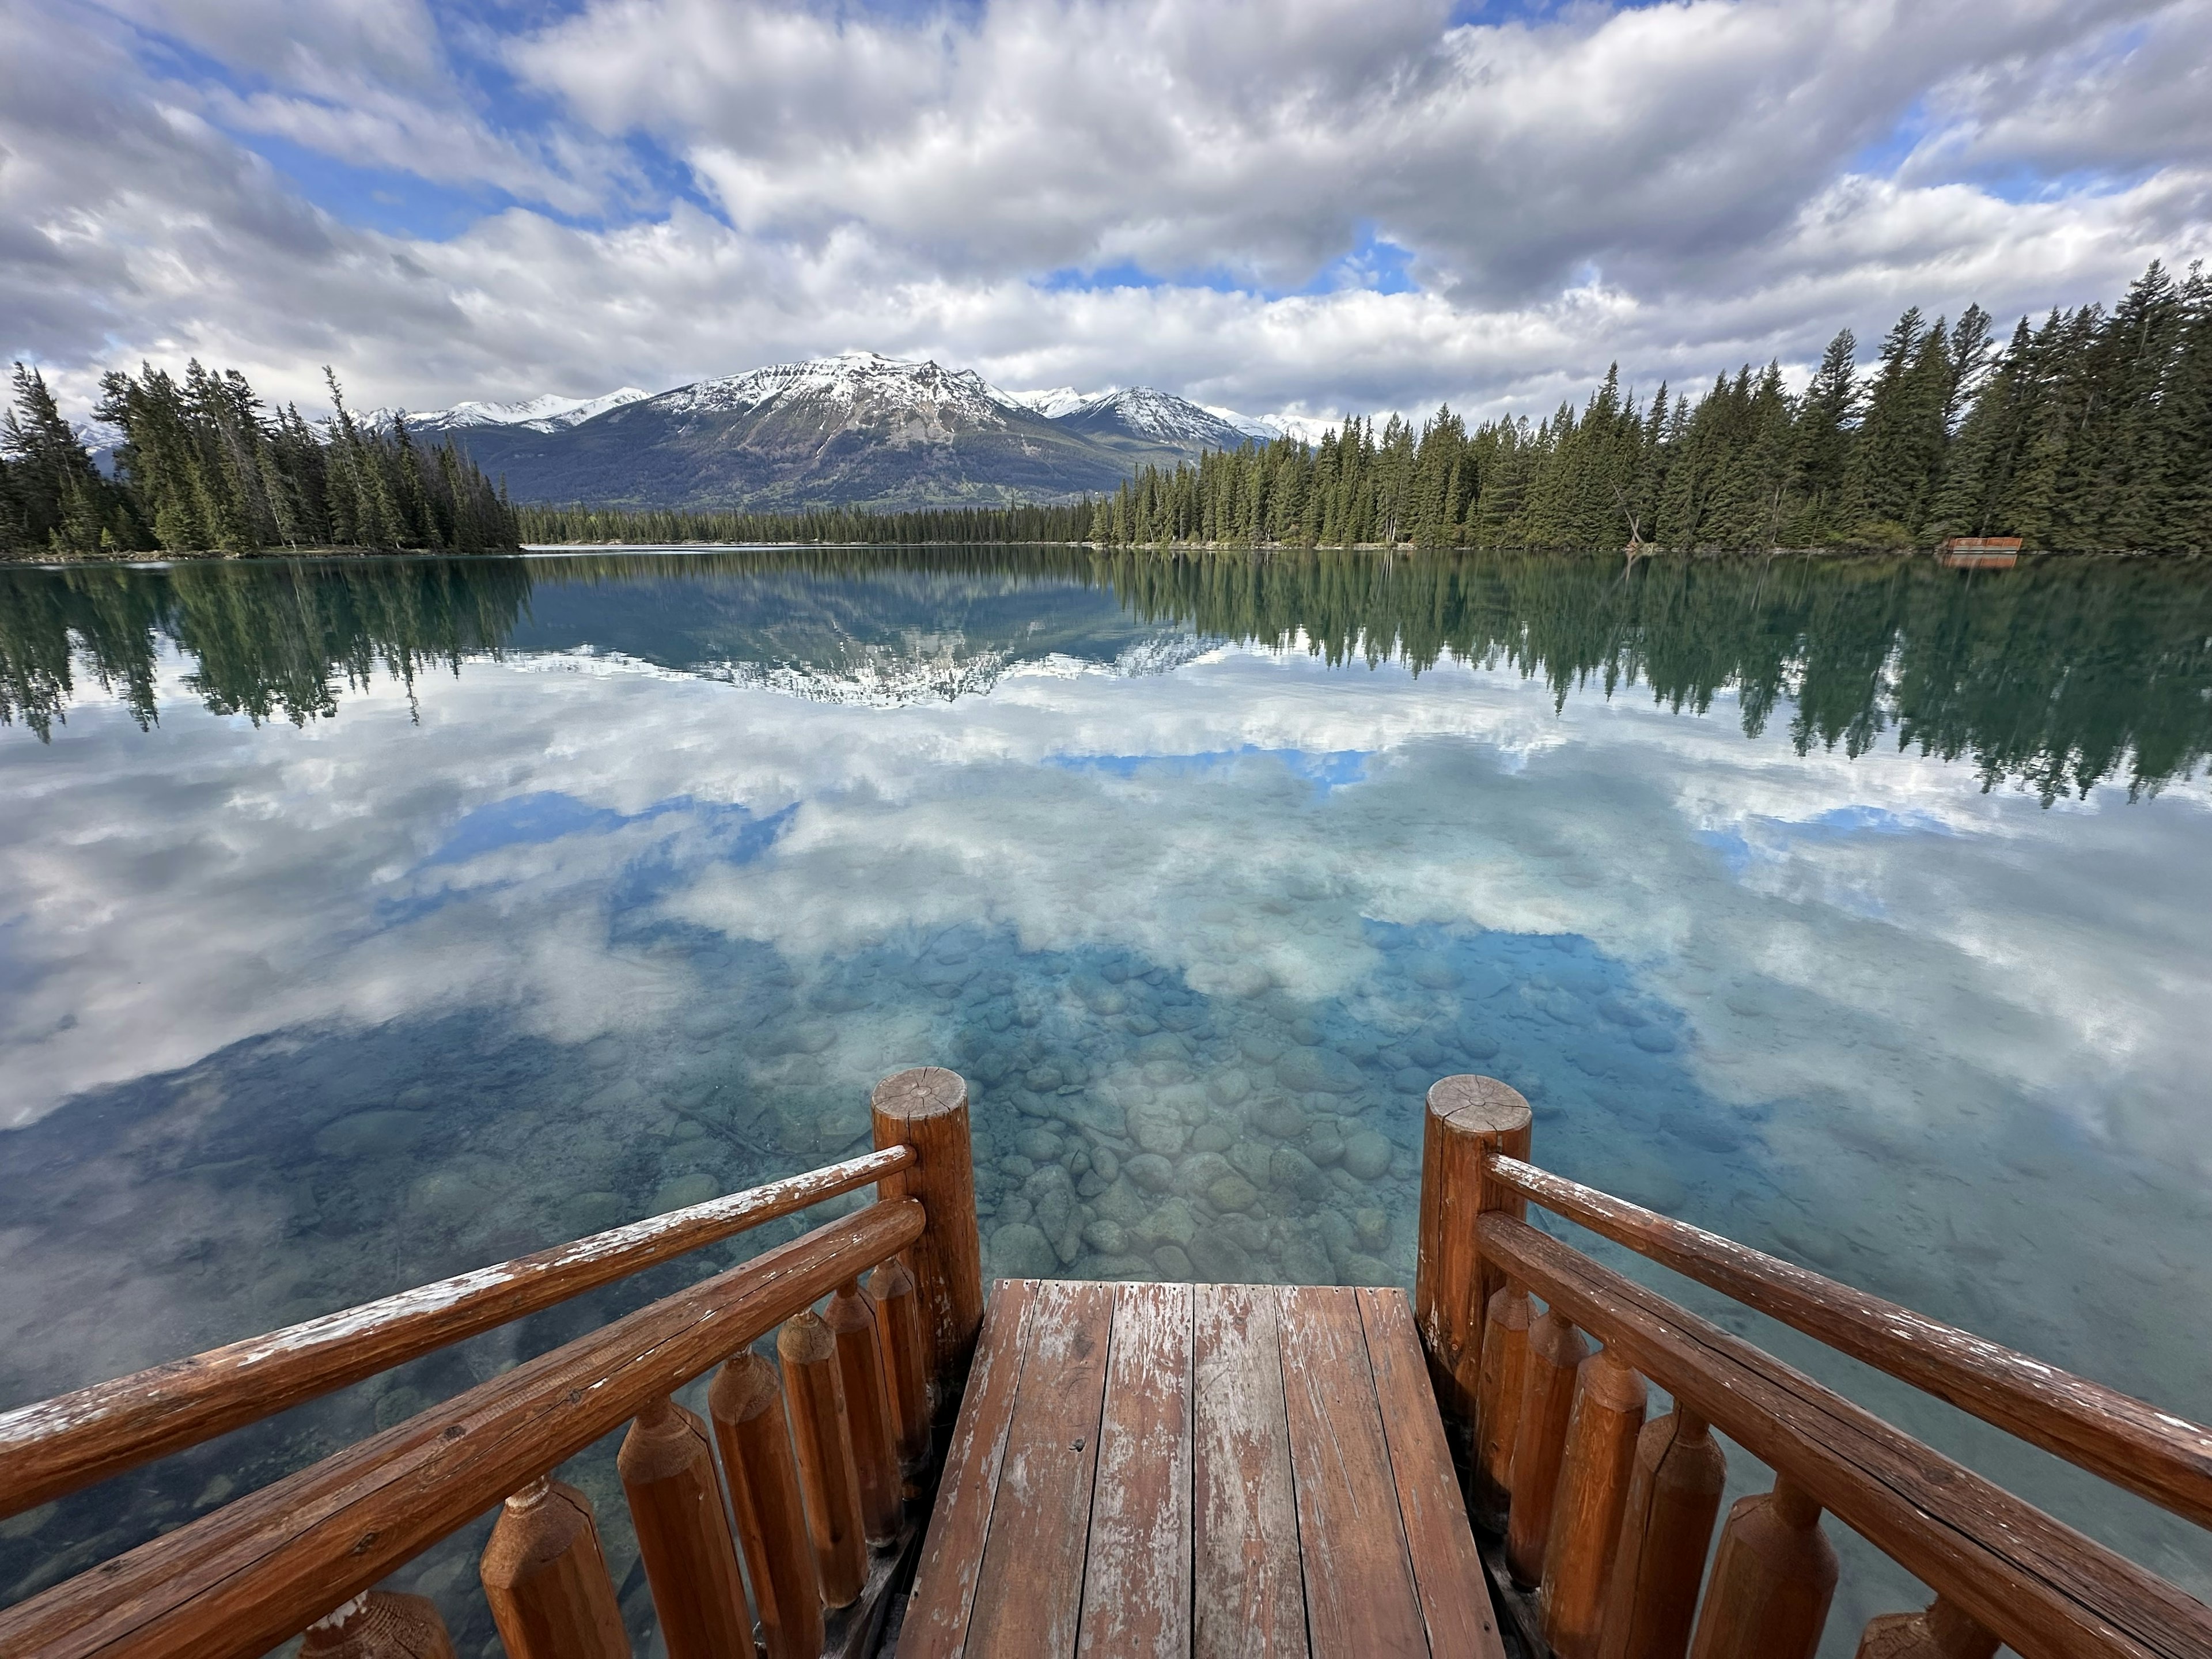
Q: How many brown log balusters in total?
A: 13